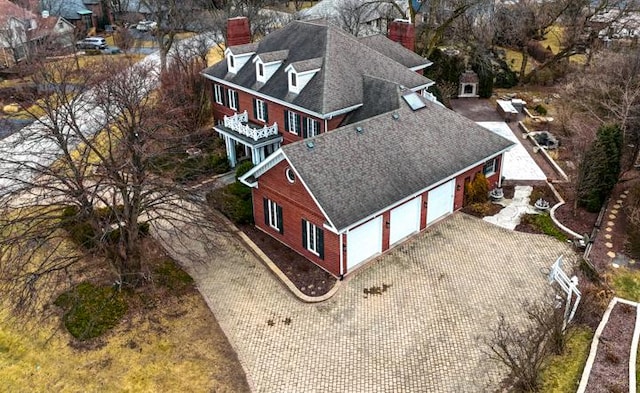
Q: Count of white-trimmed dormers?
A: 3